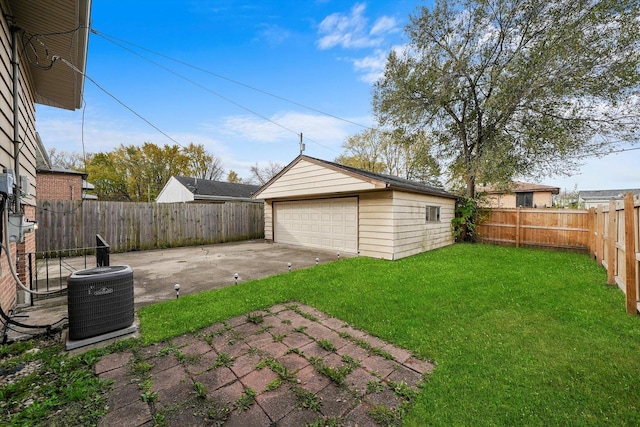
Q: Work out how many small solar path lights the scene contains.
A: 6